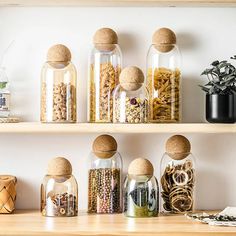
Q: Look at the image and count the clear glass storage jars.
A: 8